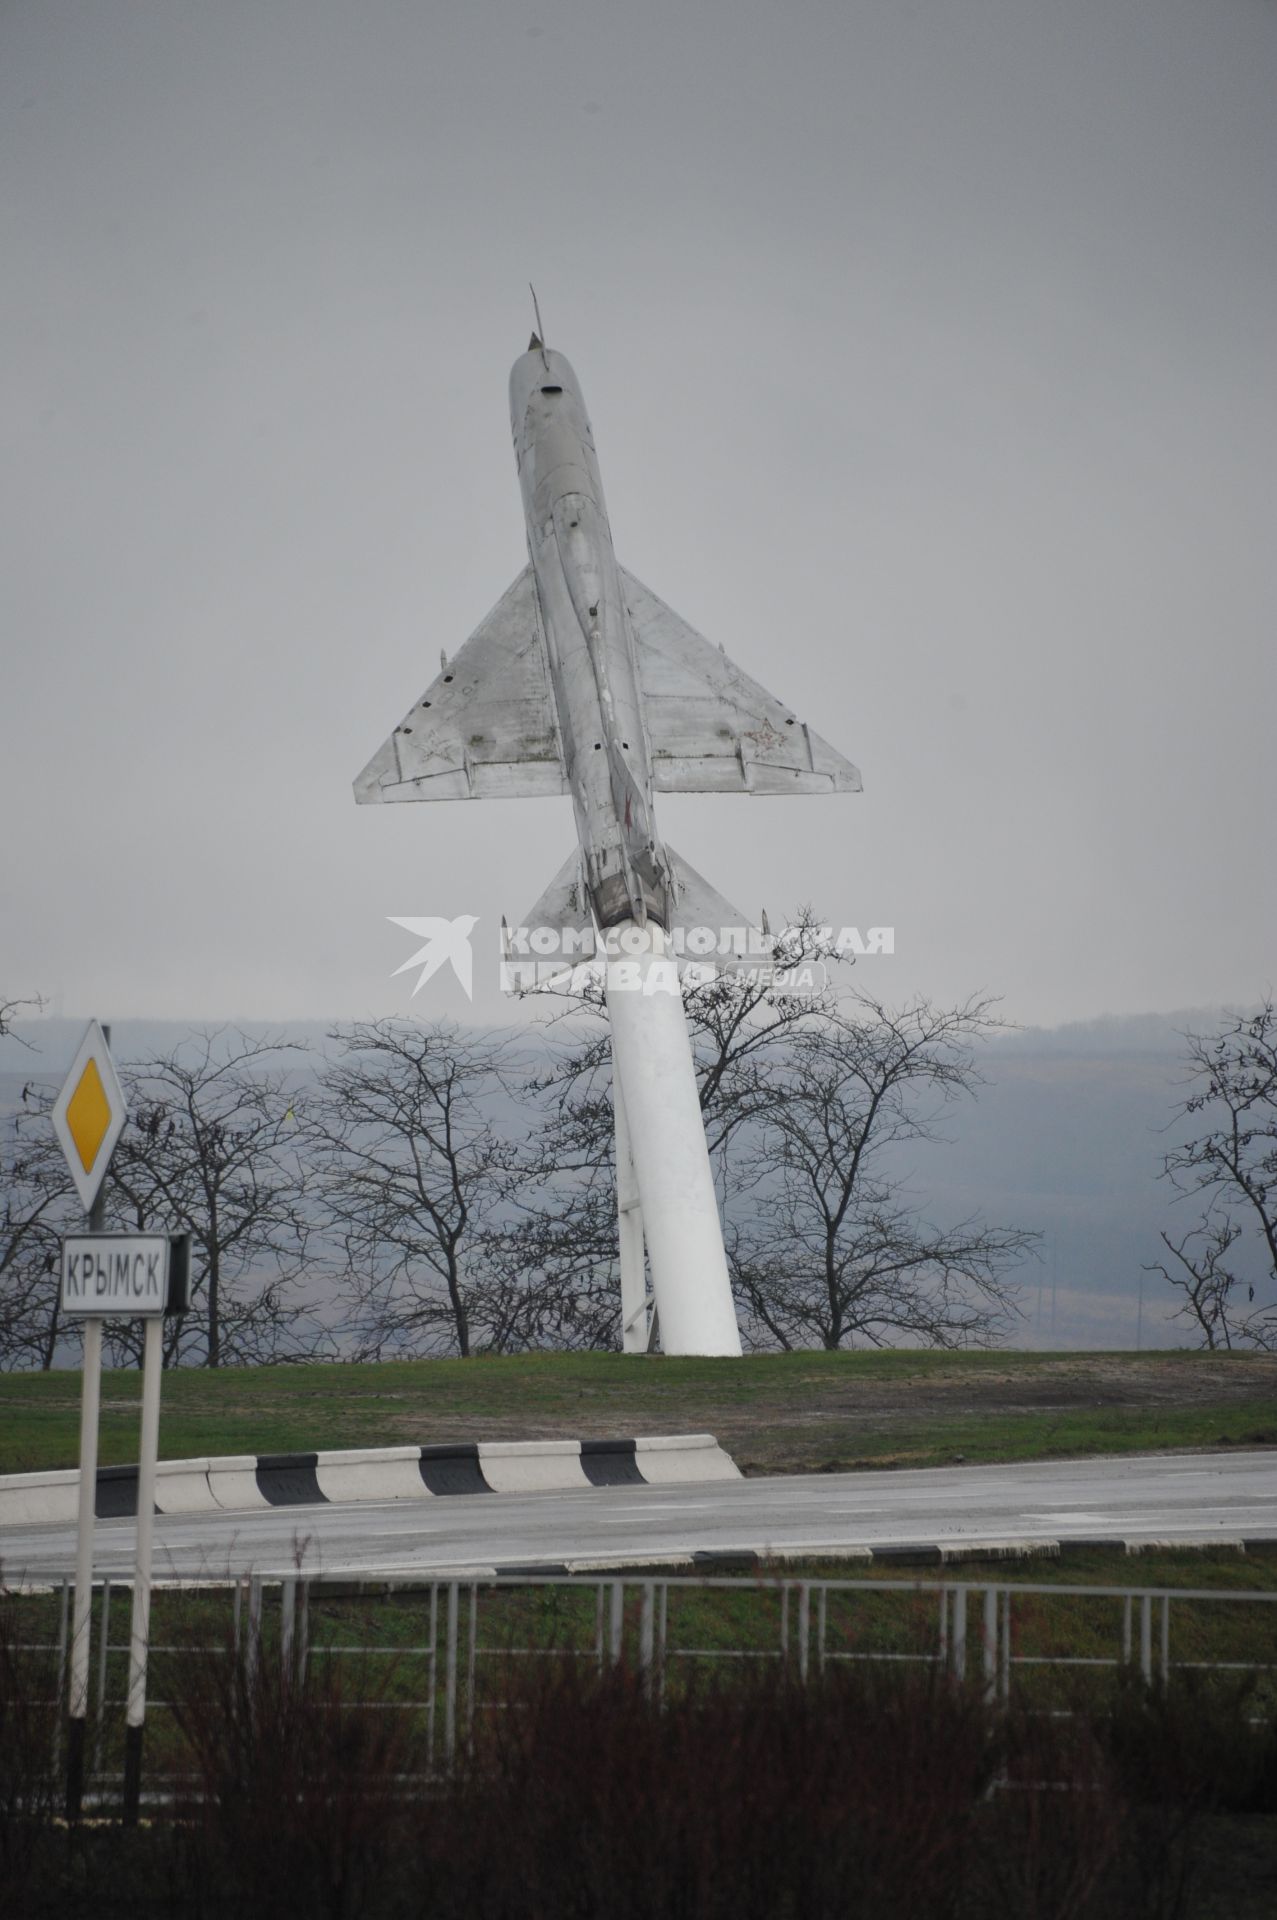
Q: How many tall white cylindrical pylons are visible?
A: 1